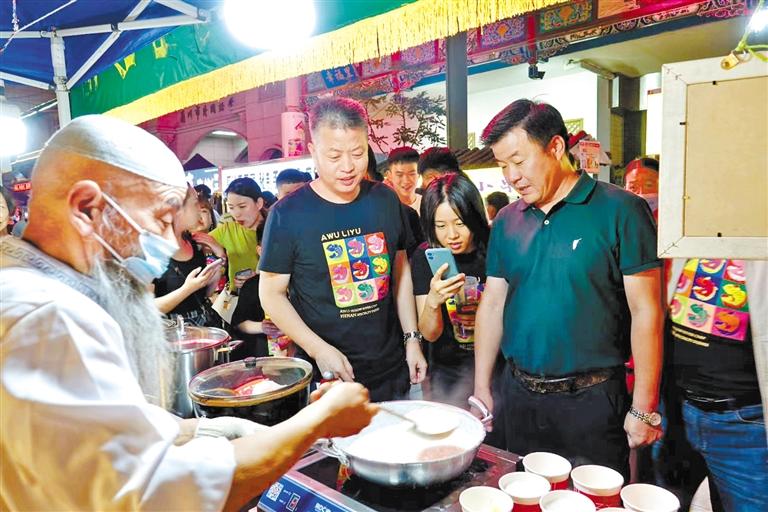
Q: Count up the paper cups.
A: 7